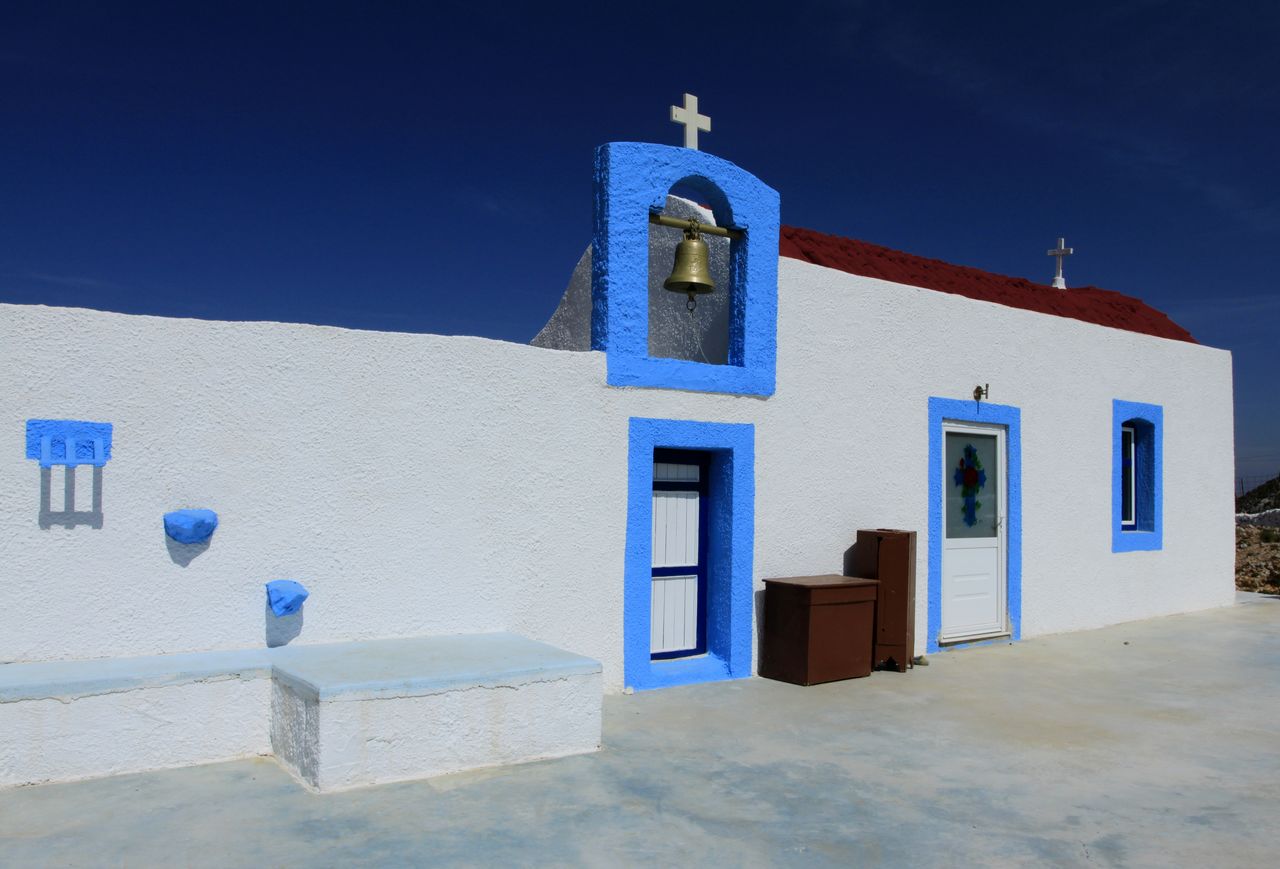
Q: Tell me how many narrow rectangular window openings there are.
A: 1